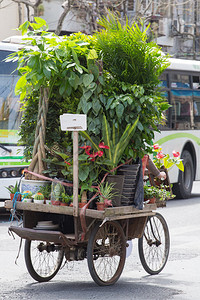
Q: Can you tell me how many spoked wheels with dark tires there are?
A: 3